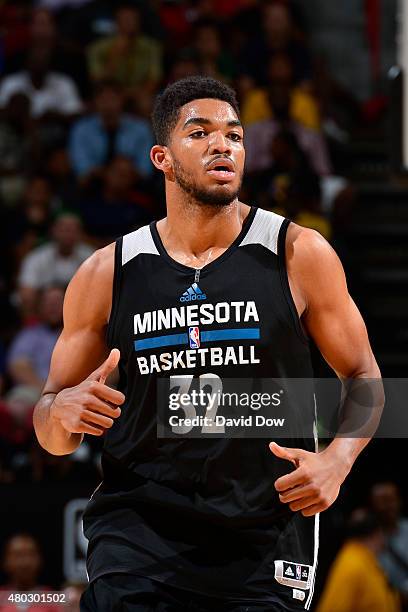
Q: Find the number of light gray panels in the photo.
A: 2